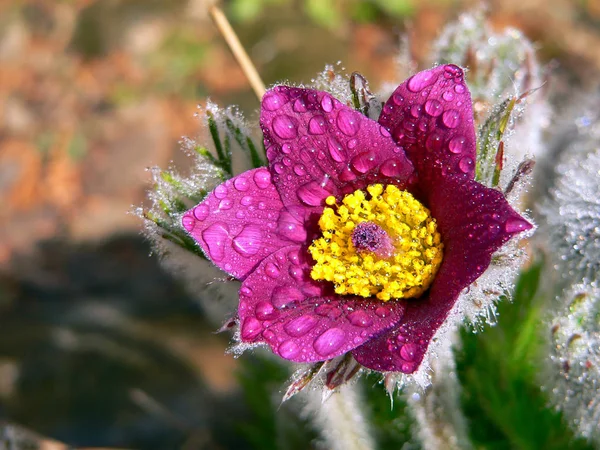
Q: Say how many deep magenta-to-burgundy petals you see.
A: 6